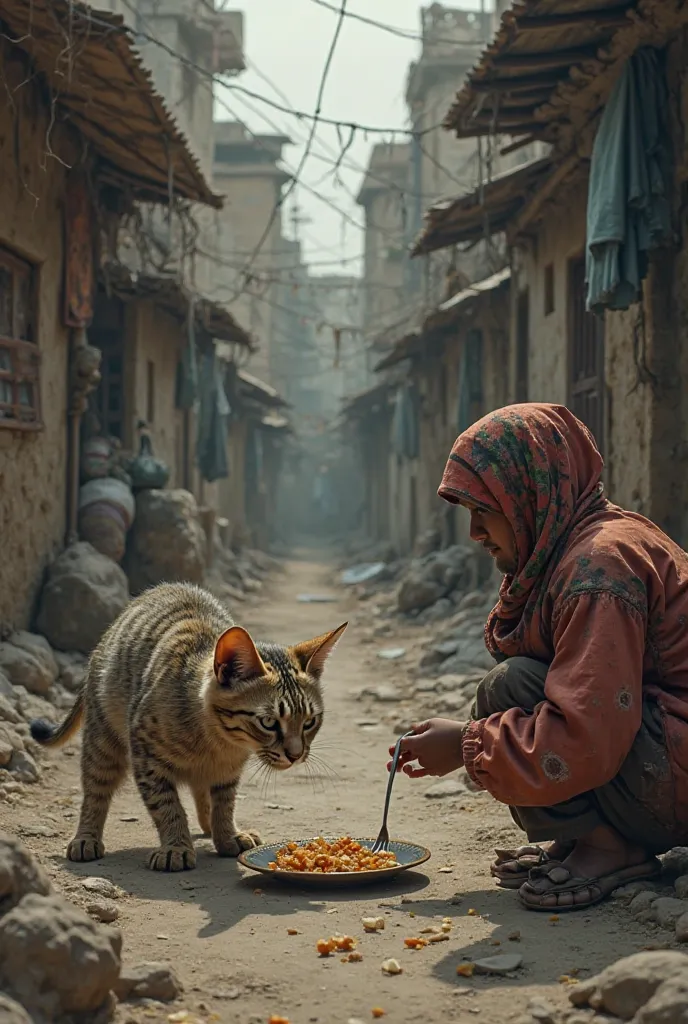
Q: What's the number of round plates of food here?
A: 1